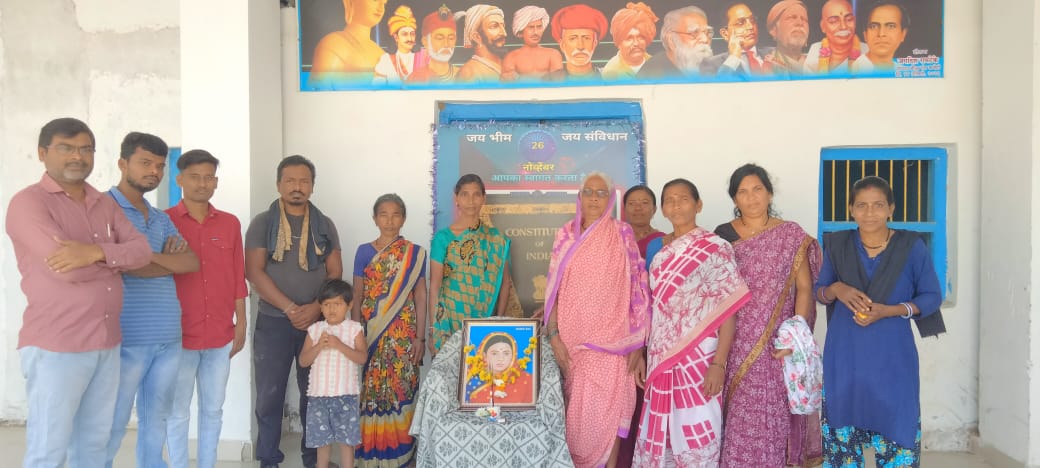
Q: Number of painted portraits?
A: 13